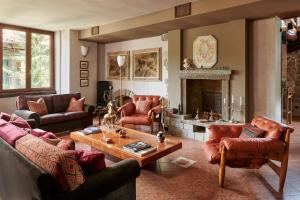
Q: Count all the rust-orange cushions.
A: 2